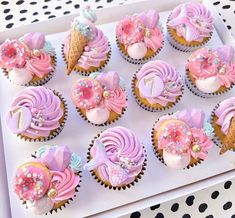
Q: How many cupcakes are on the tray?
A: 12